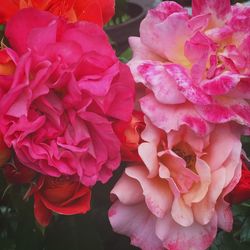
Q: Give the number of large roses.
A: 3